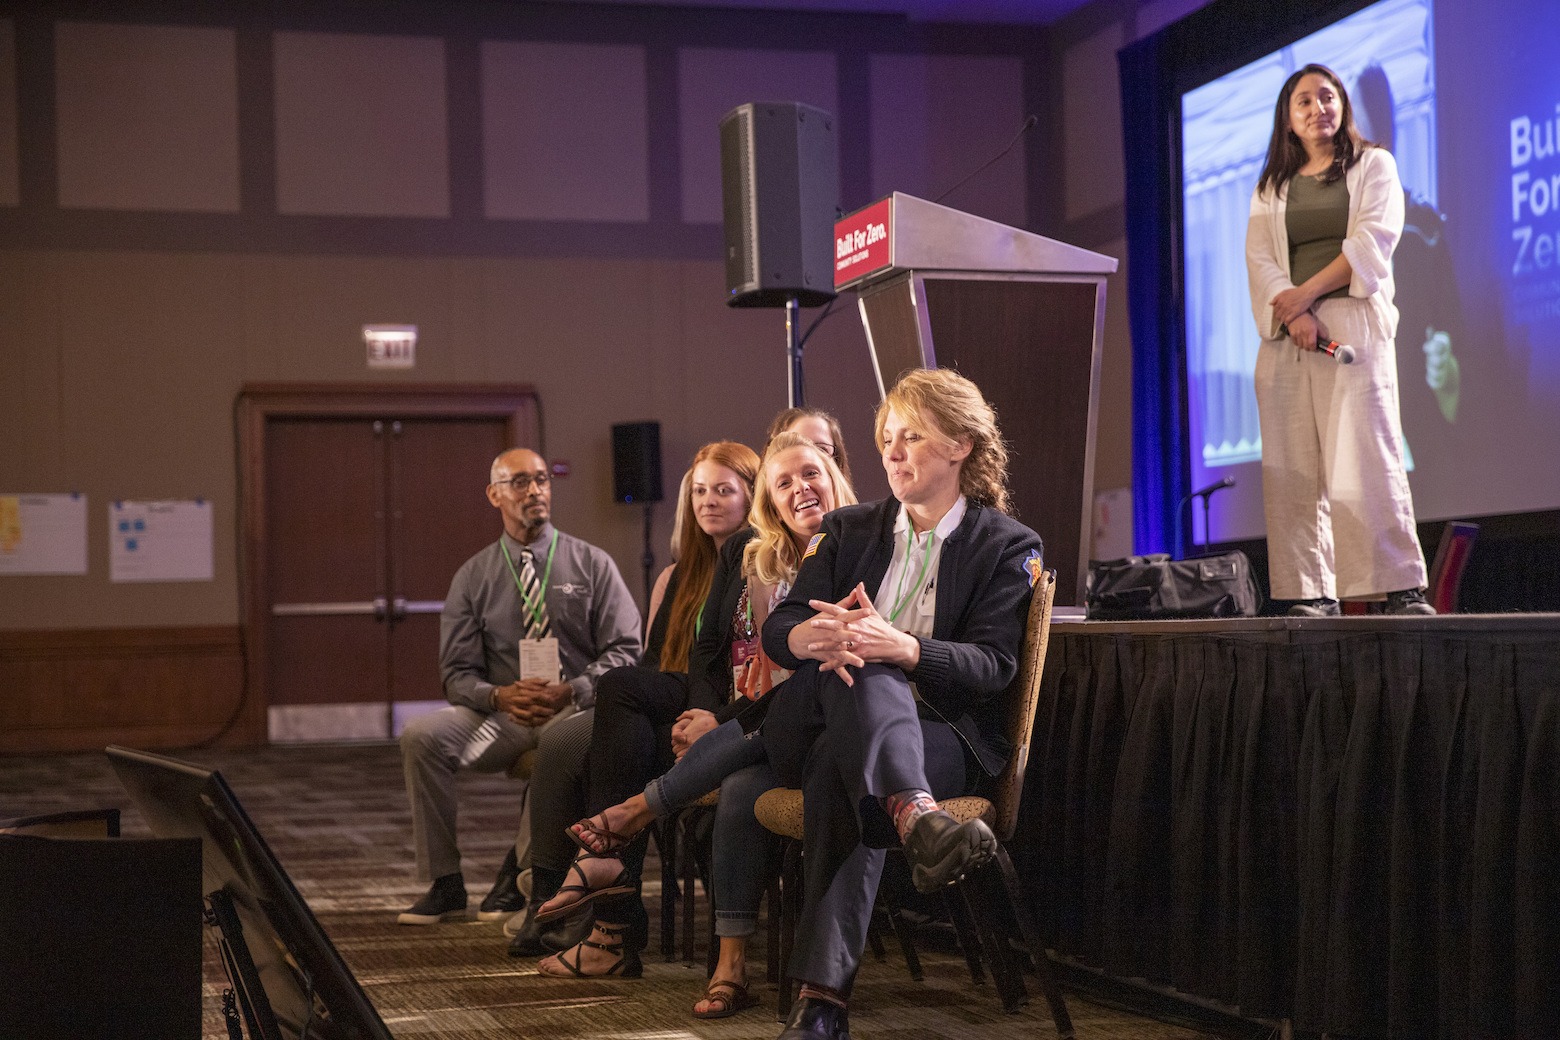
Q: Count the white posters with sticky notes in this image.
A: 2